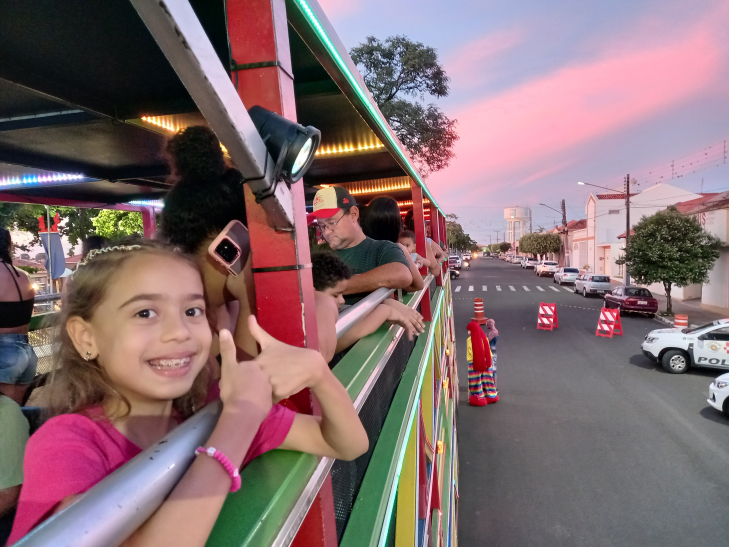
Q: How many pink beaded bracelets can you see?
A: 1